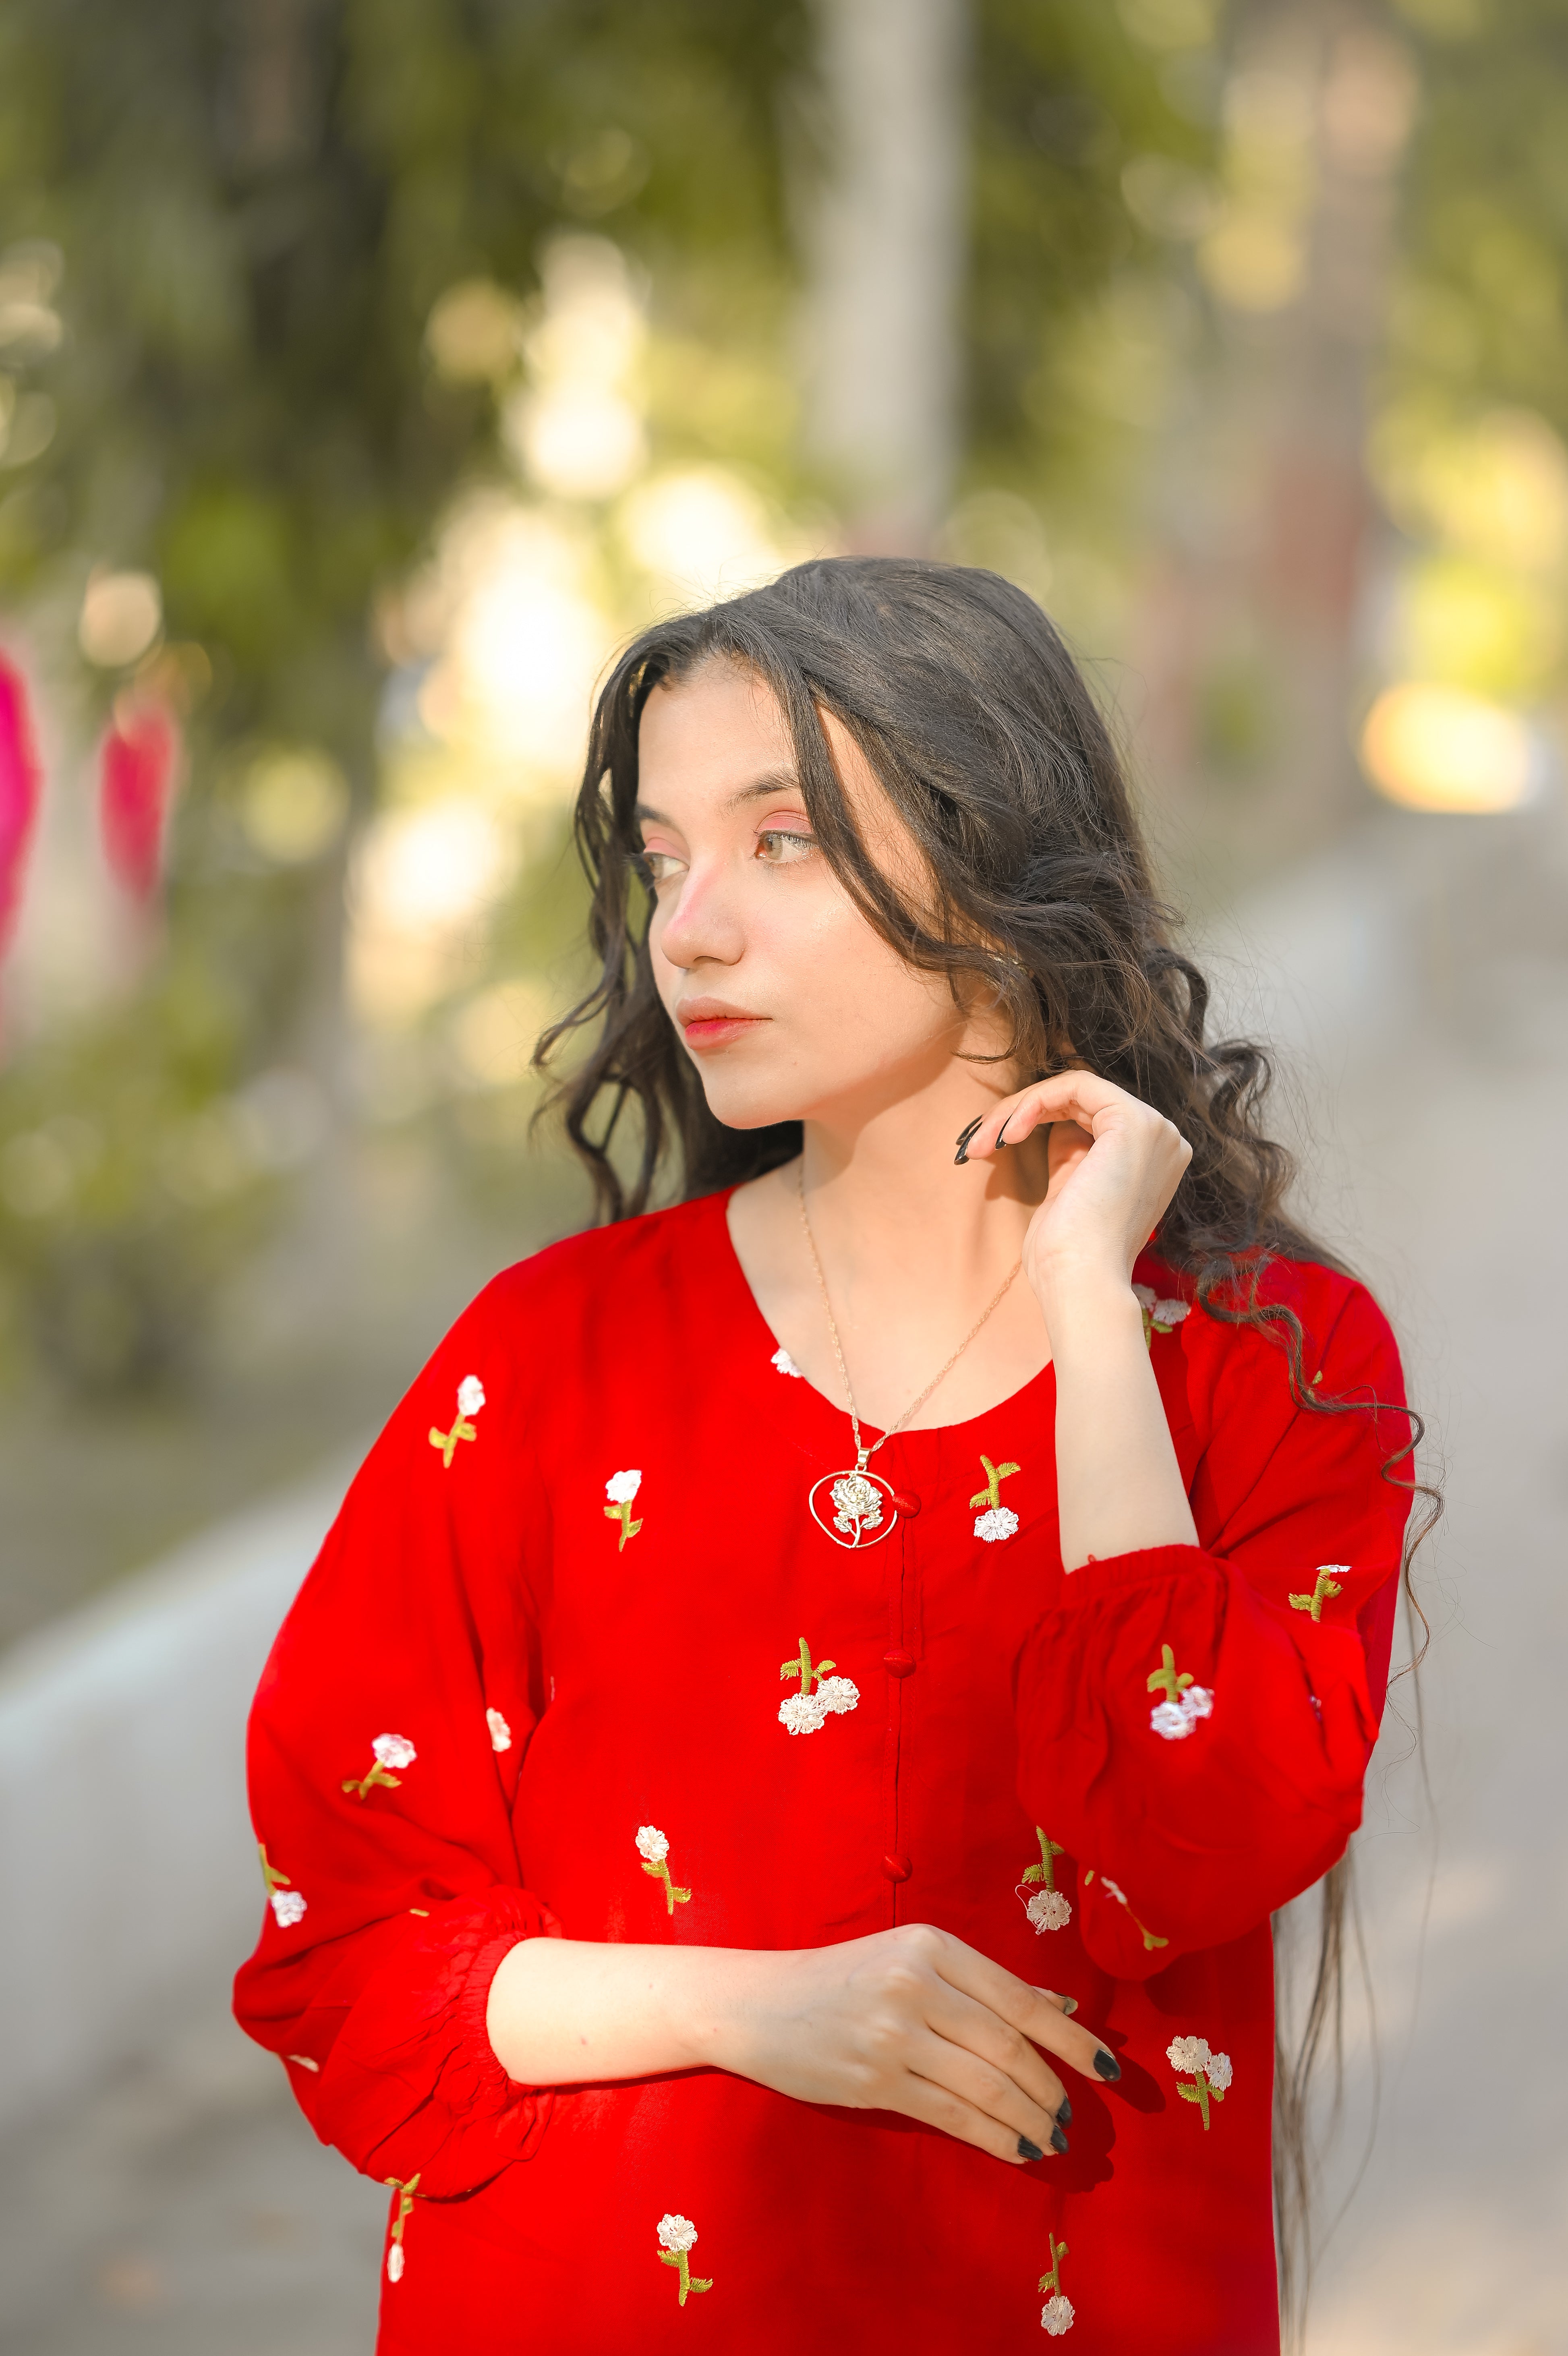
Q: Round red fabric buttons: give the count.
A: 3